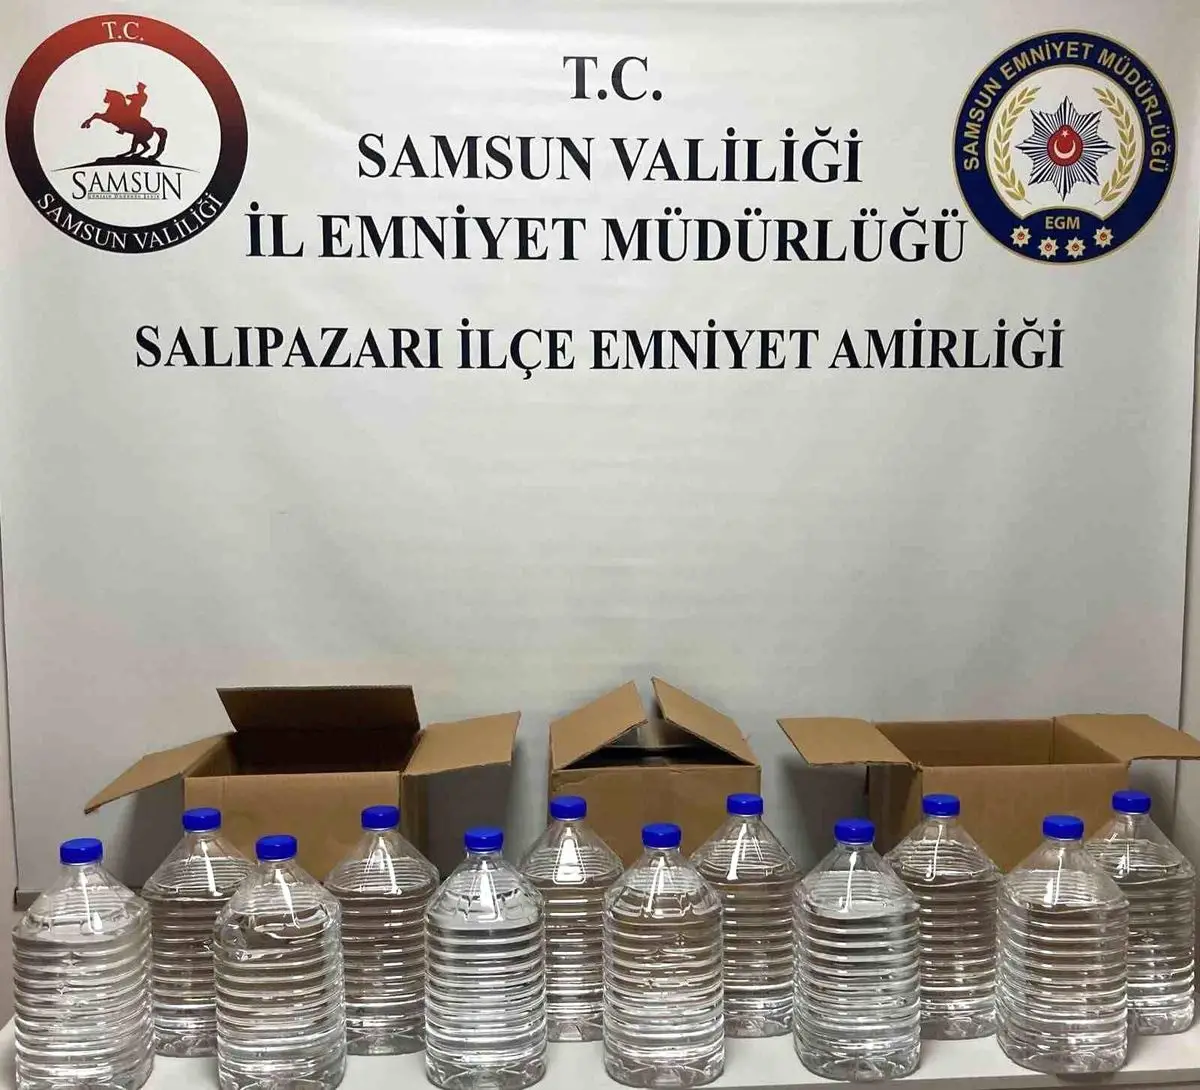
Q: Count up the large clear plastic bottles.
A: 12